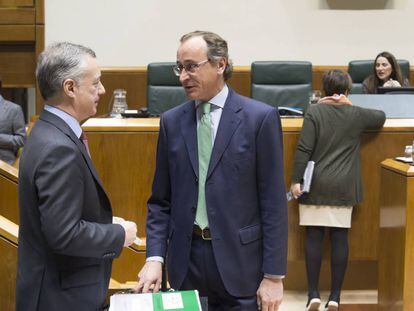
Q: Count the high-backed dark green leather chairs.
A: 3